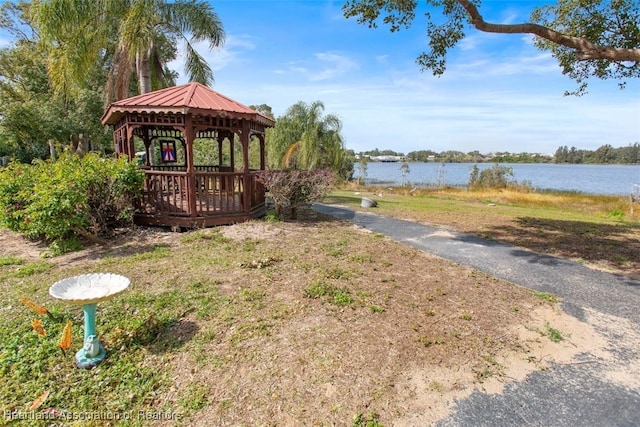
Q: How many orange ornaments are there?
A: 3